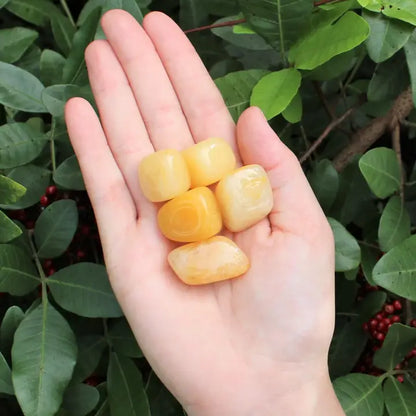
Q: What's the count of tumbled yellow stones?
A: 5